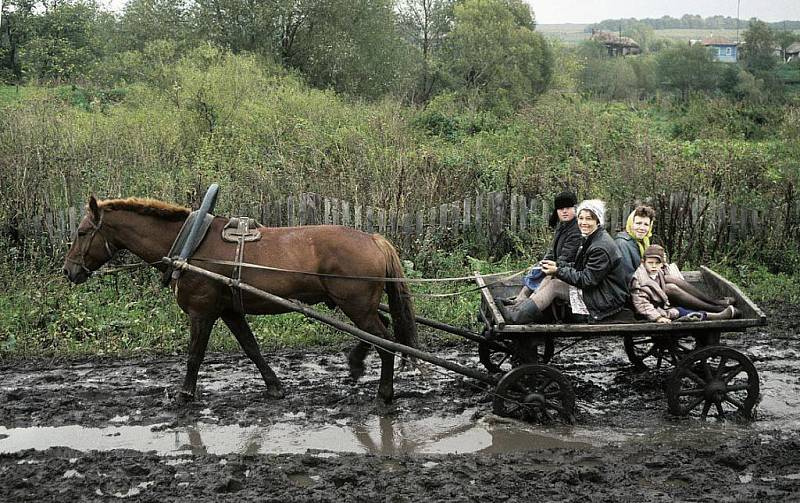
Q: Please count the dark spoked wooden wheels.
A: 4